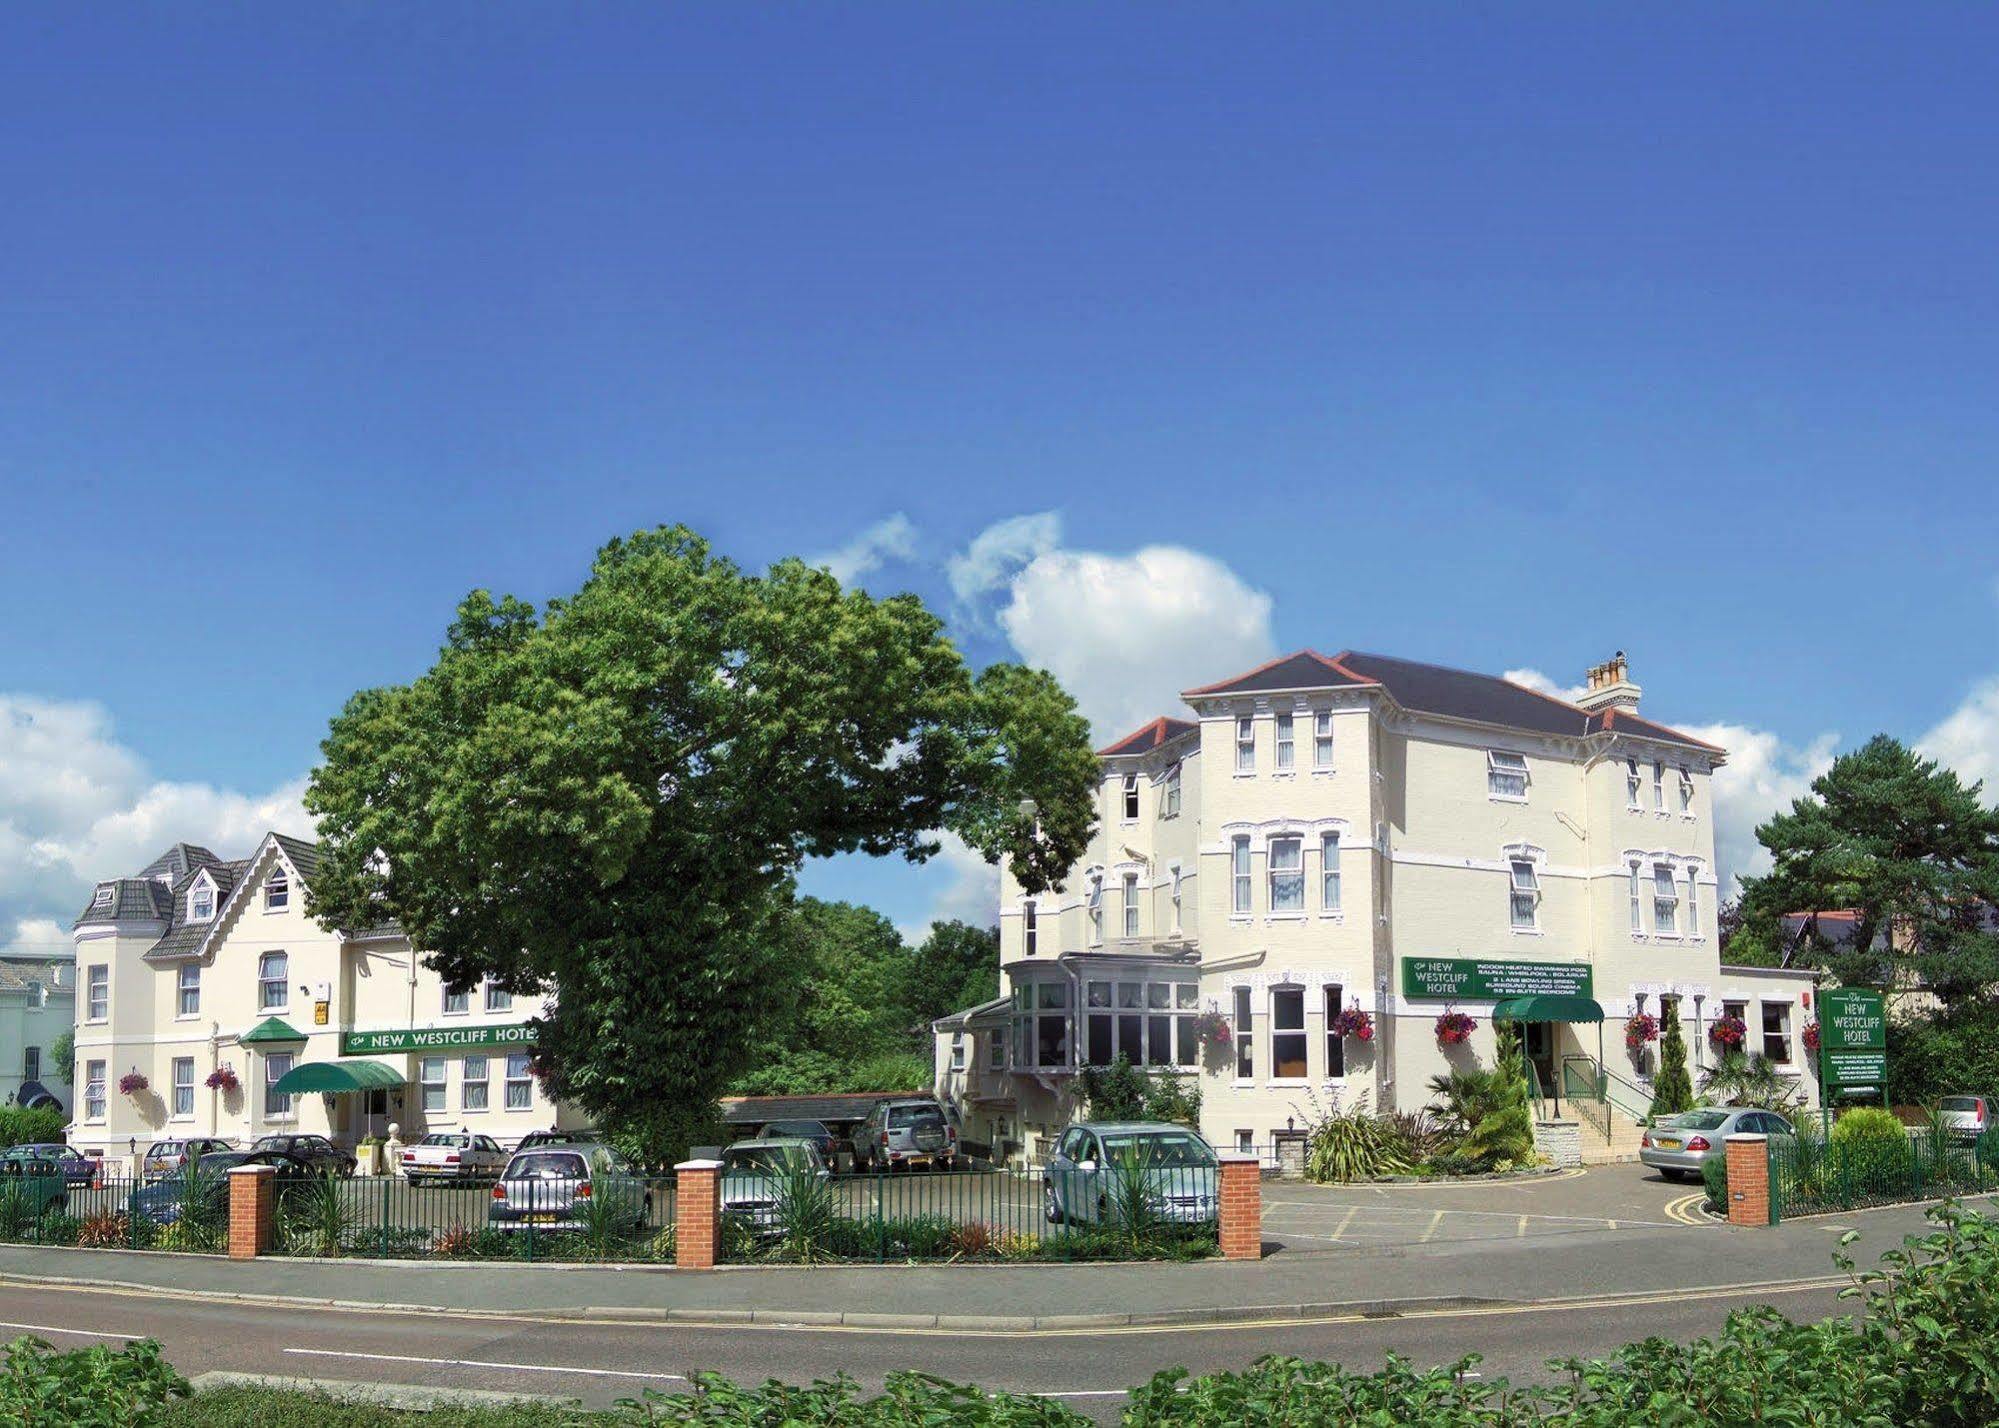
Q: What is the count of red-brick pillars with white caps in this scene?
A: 4